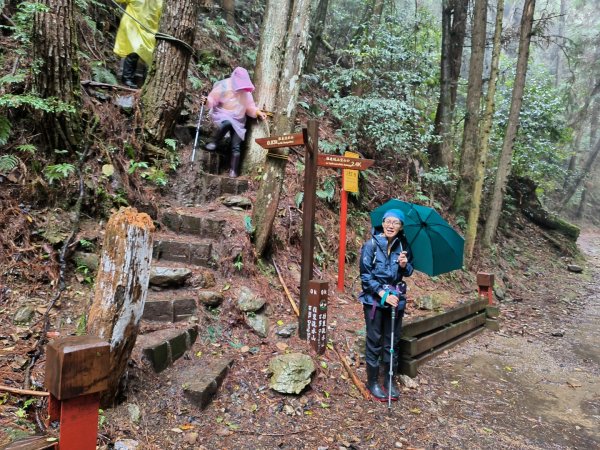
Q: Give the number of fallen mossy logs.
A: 1